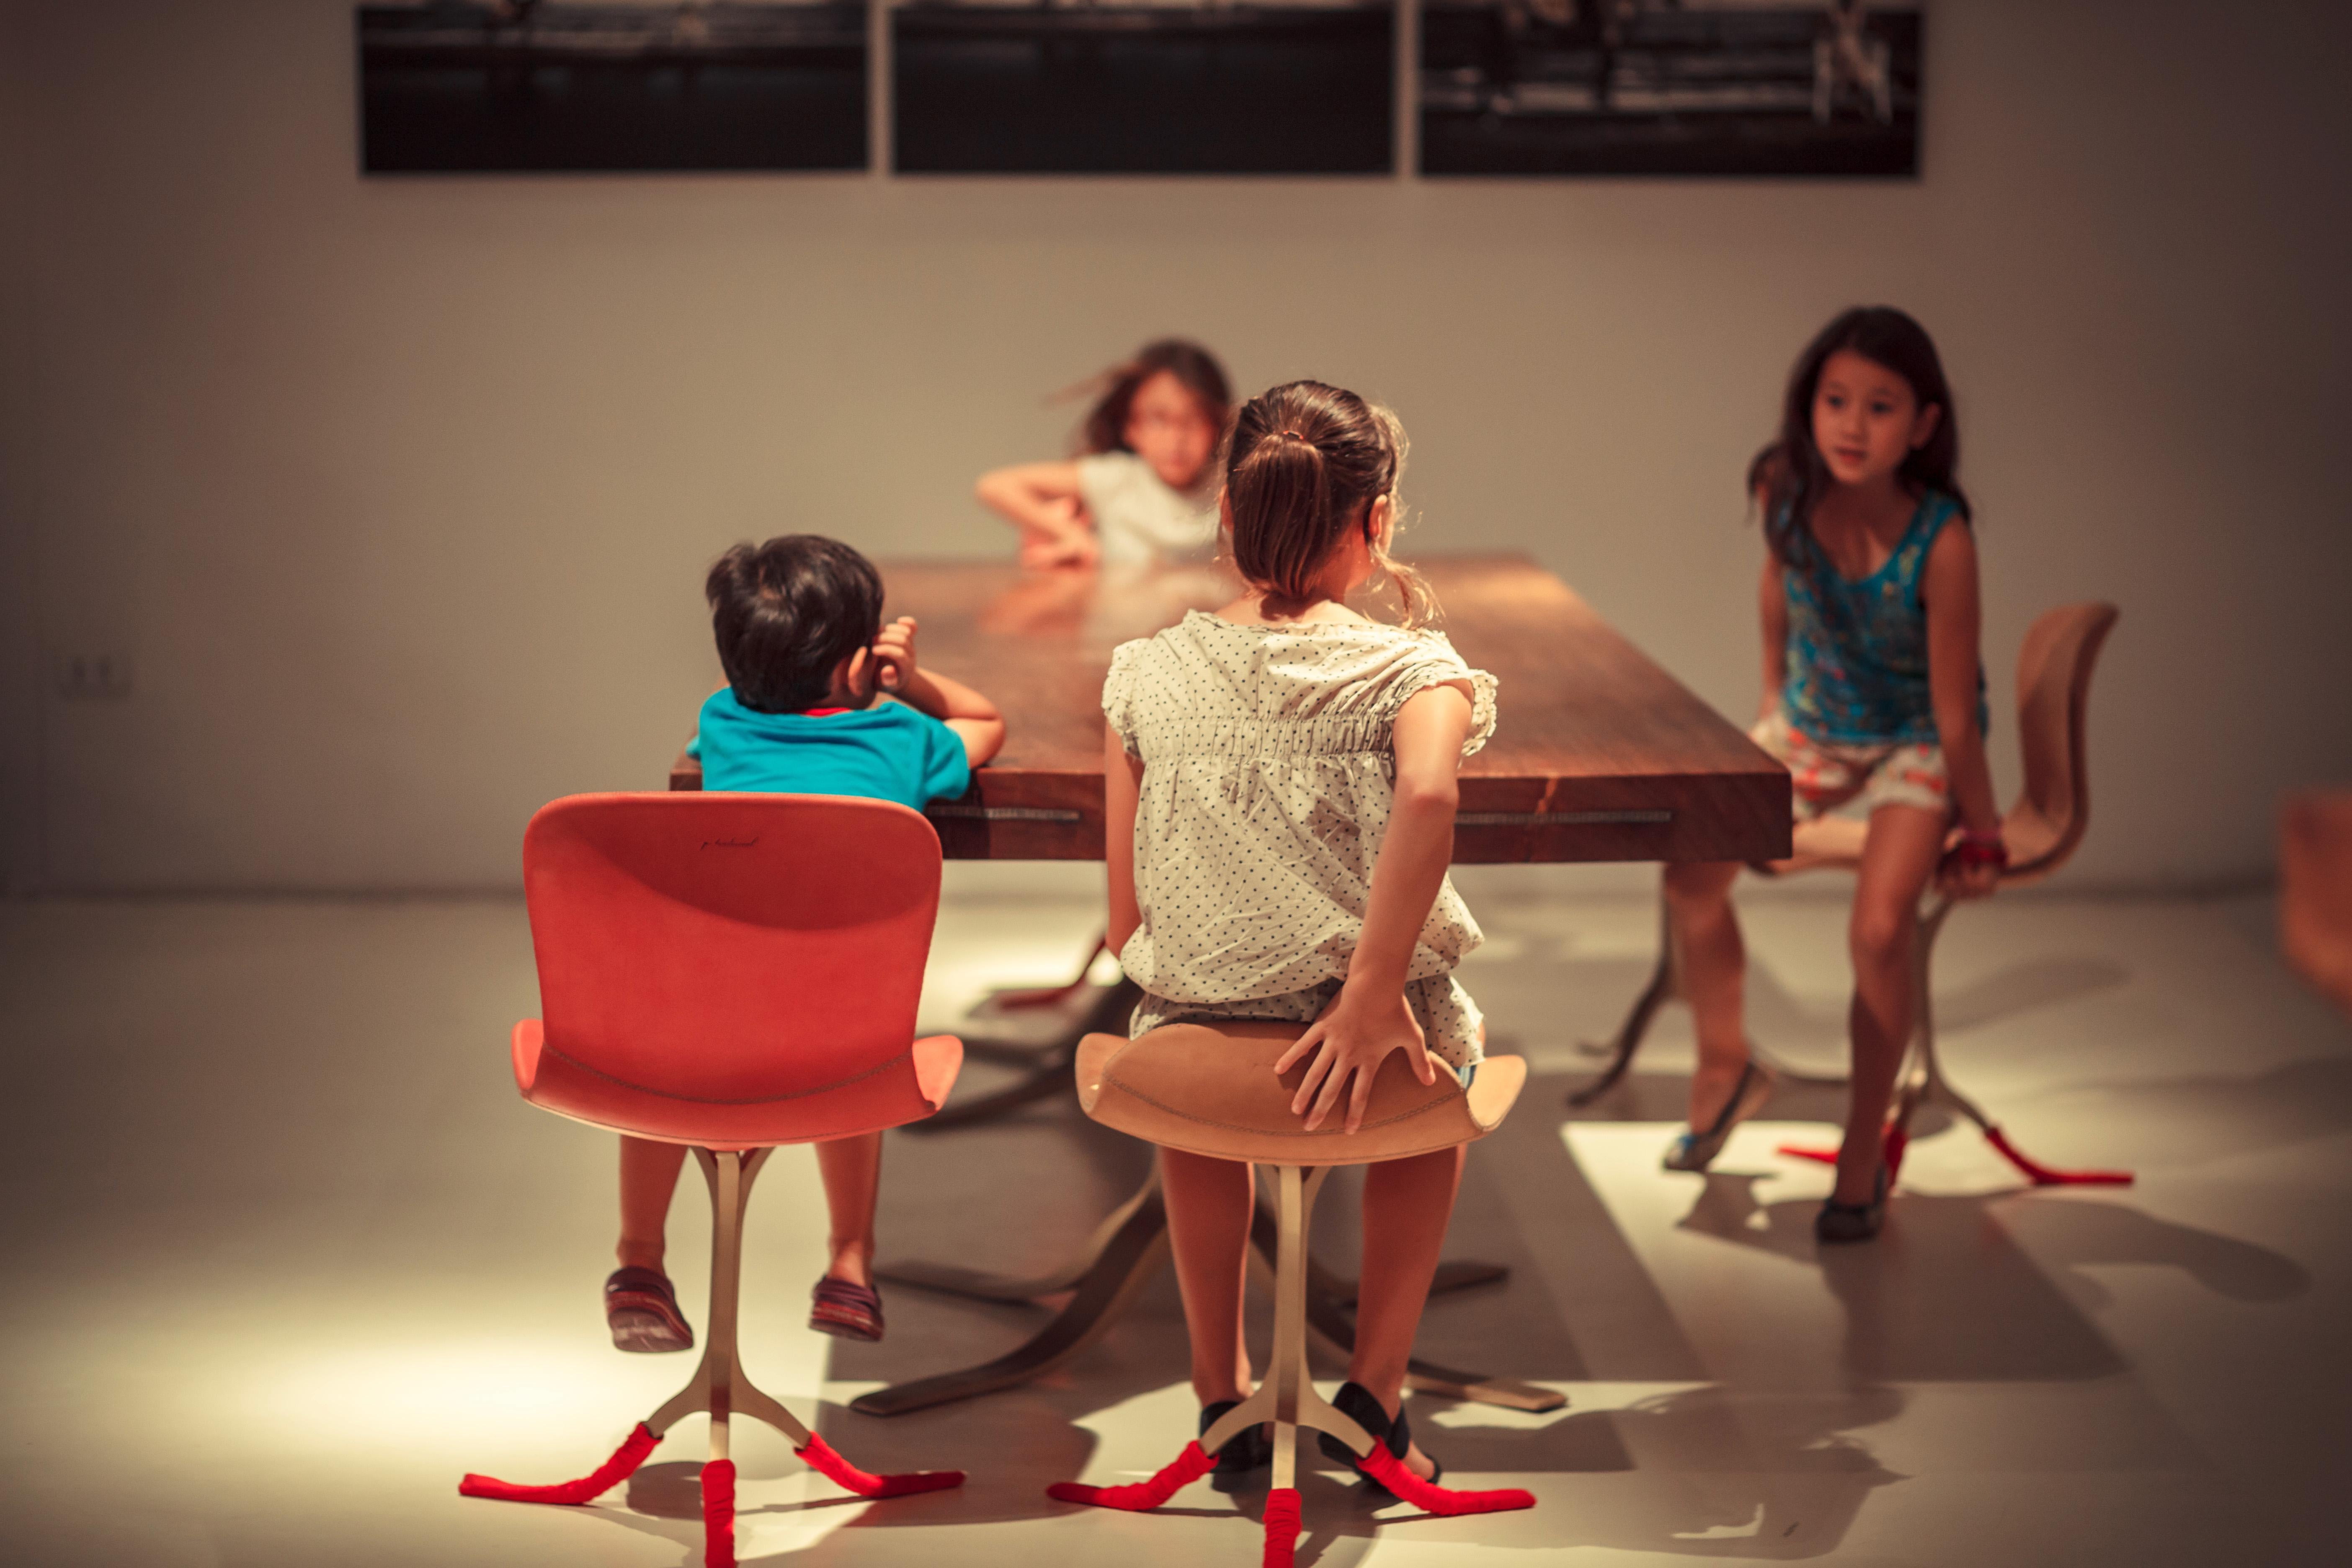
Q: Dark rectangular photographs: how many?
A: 3